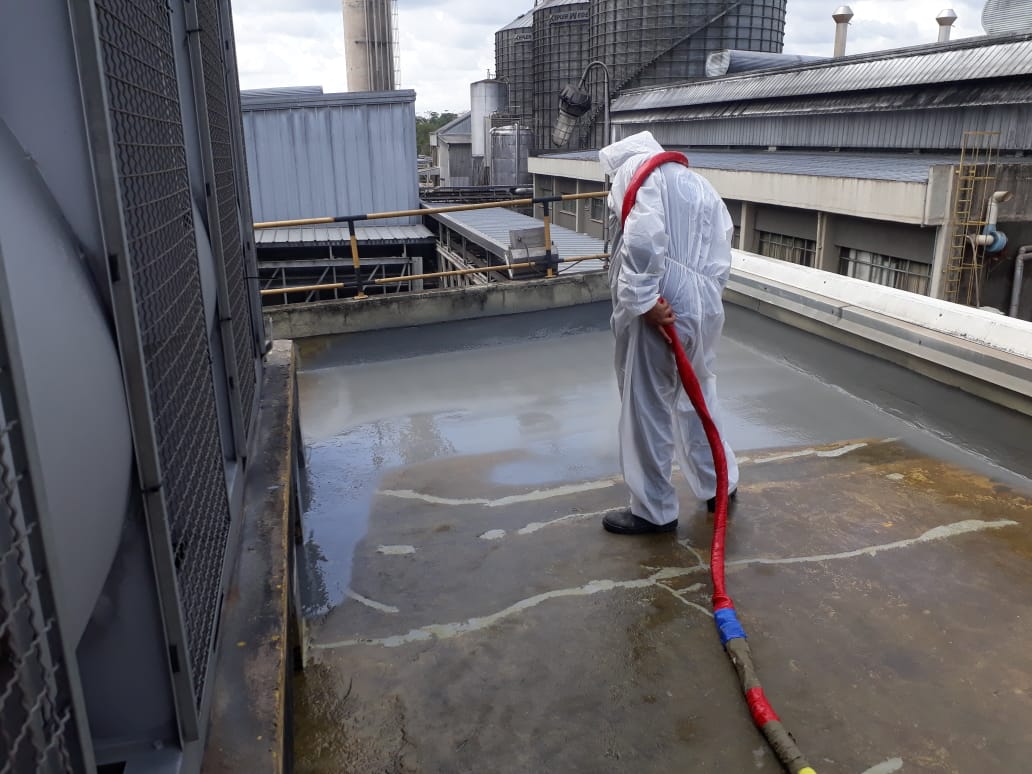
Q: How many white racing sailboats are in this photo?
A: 0